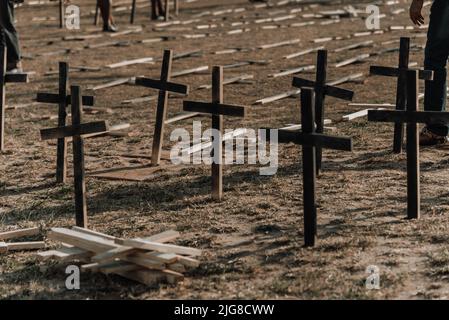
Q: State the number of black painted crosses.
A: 9